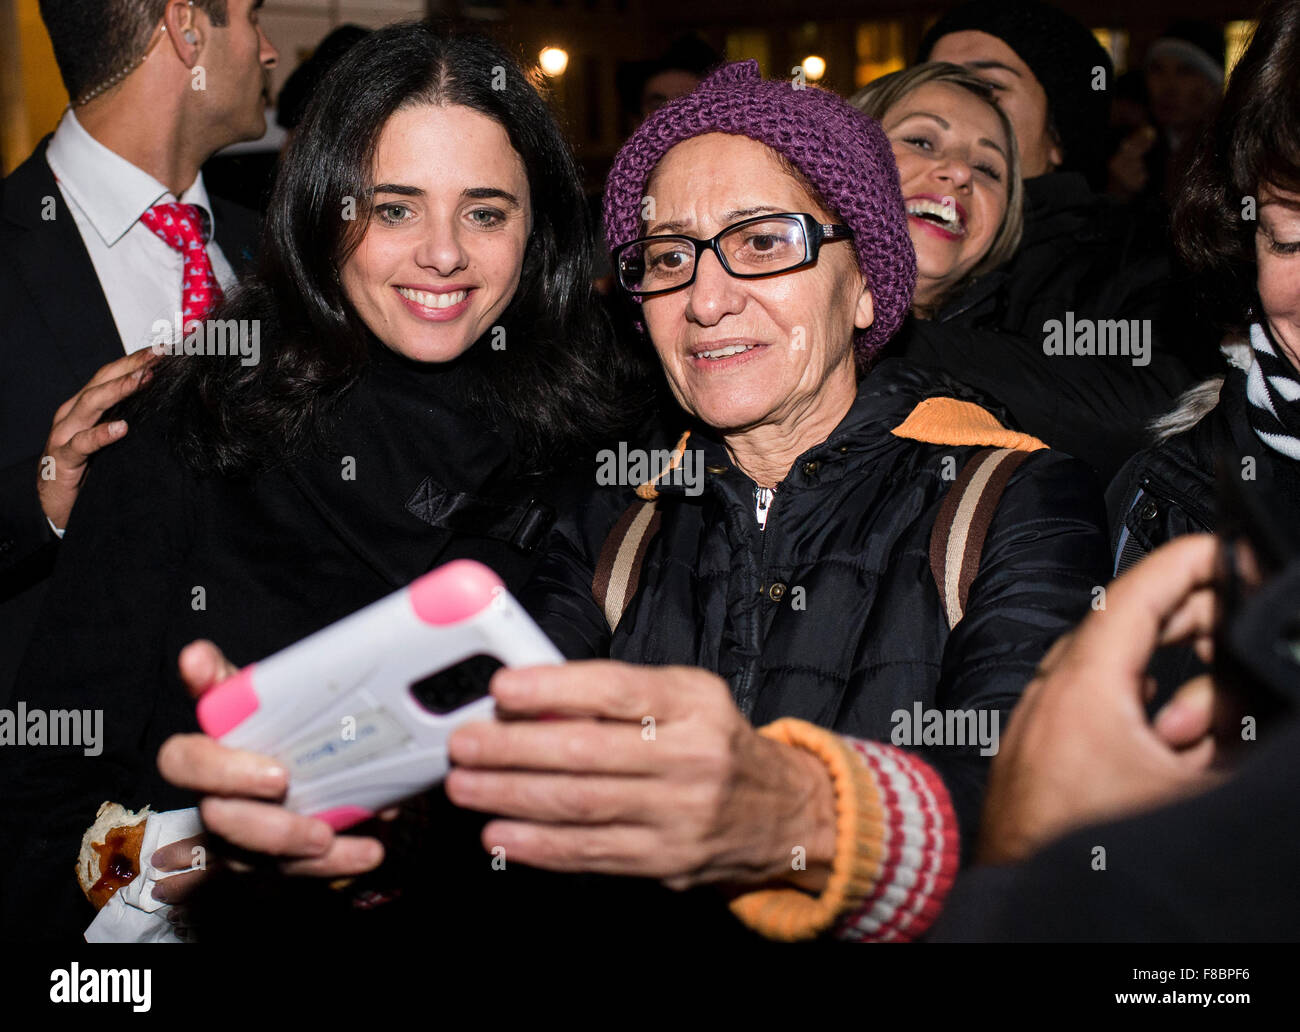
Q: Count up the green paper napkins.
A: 0